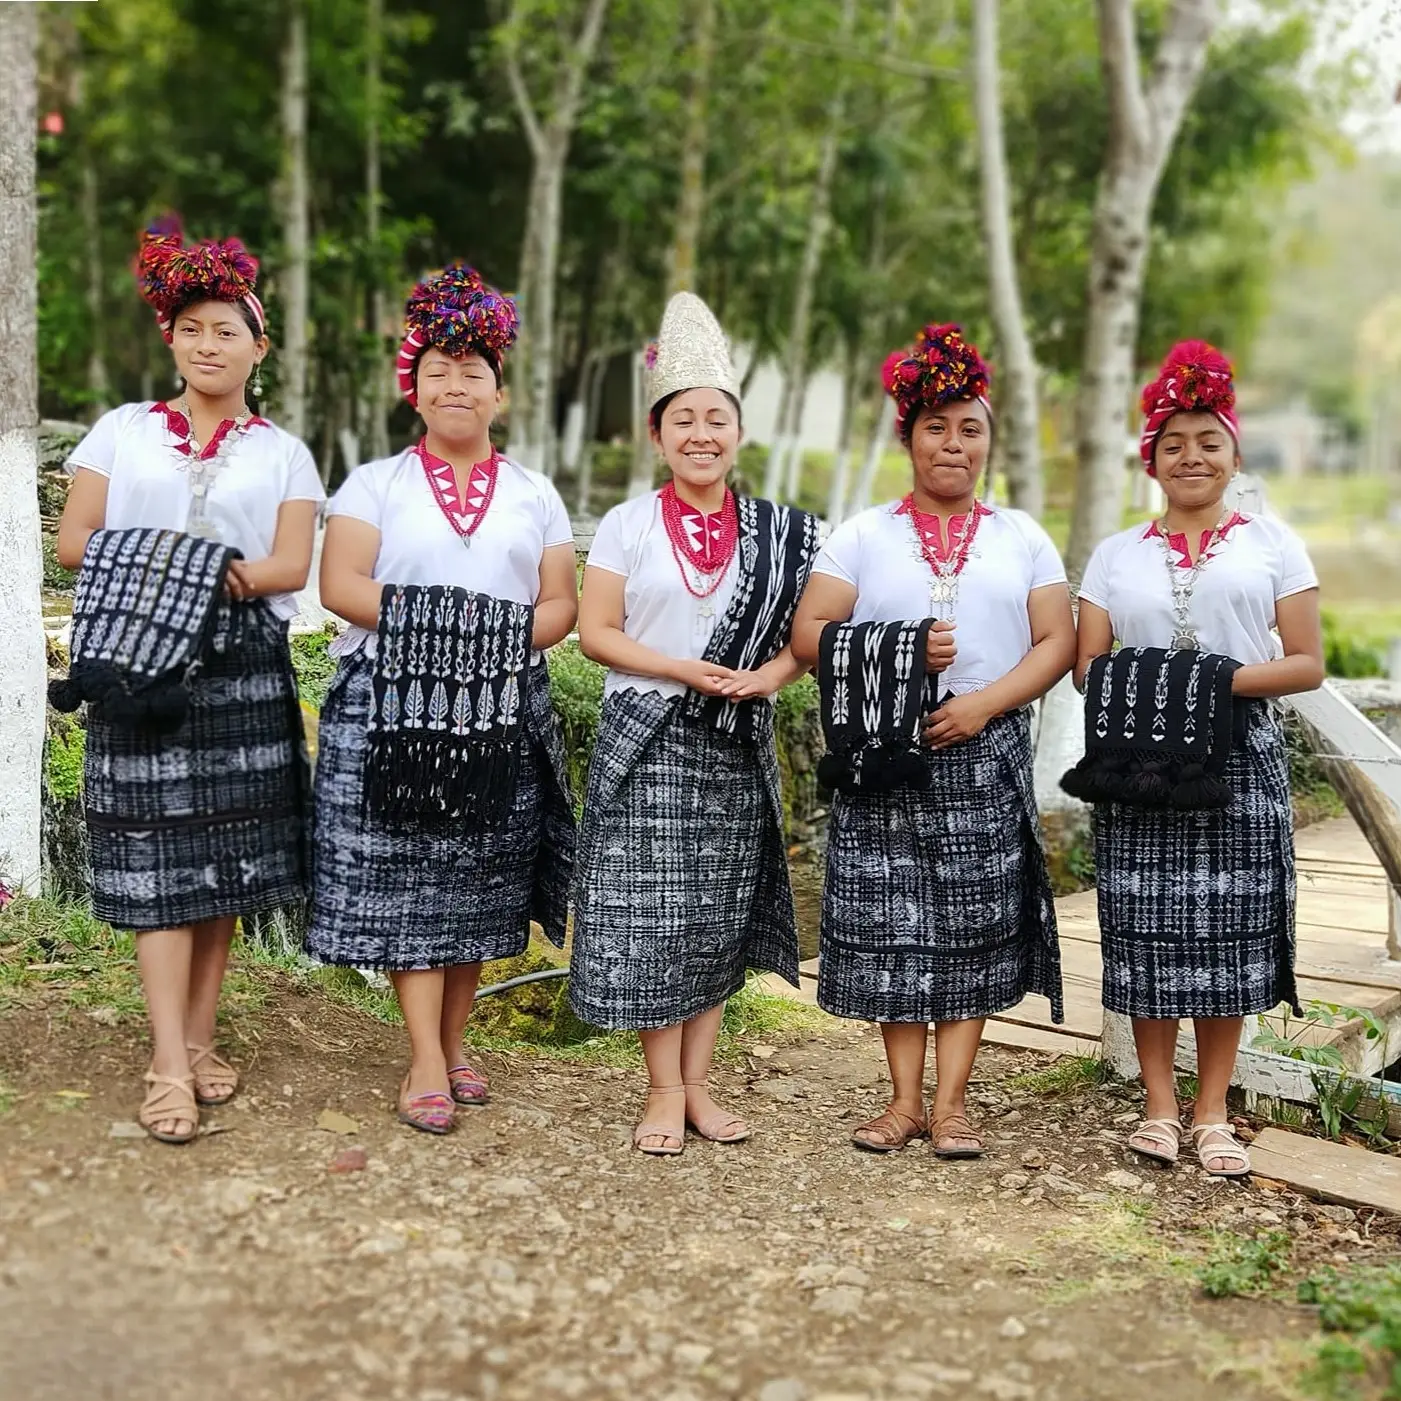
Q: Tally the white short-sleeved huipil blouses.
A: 5